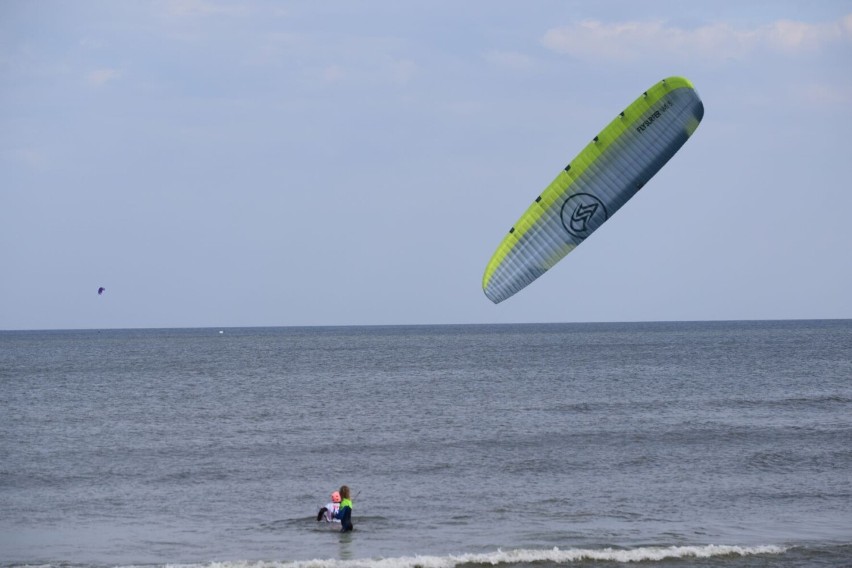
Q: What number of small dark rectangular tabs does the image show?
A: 7